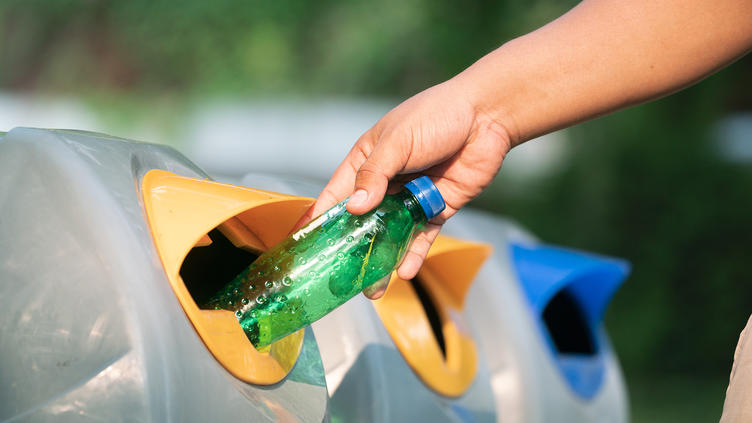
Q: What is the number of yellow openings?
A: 2